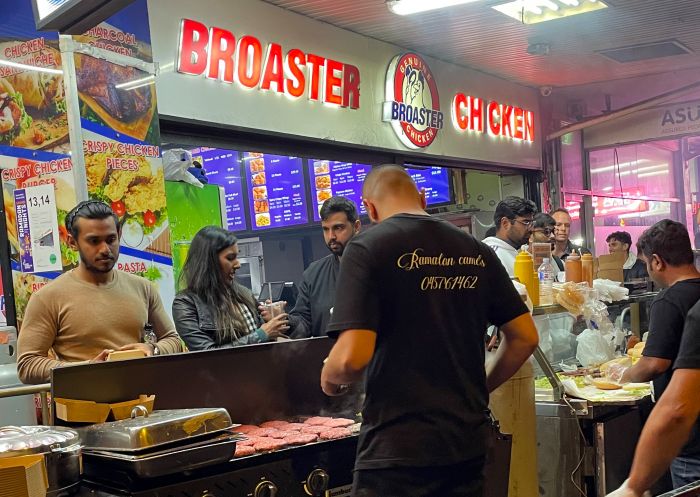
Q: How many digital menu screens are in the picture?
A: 4